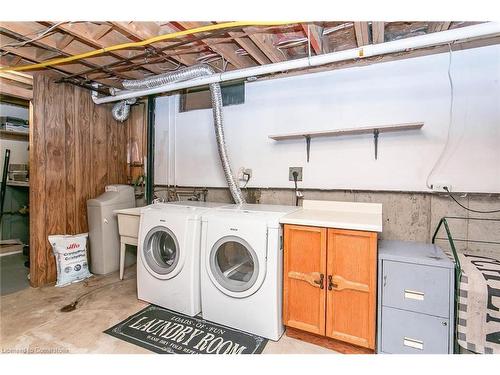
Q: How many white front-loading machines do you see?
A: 2